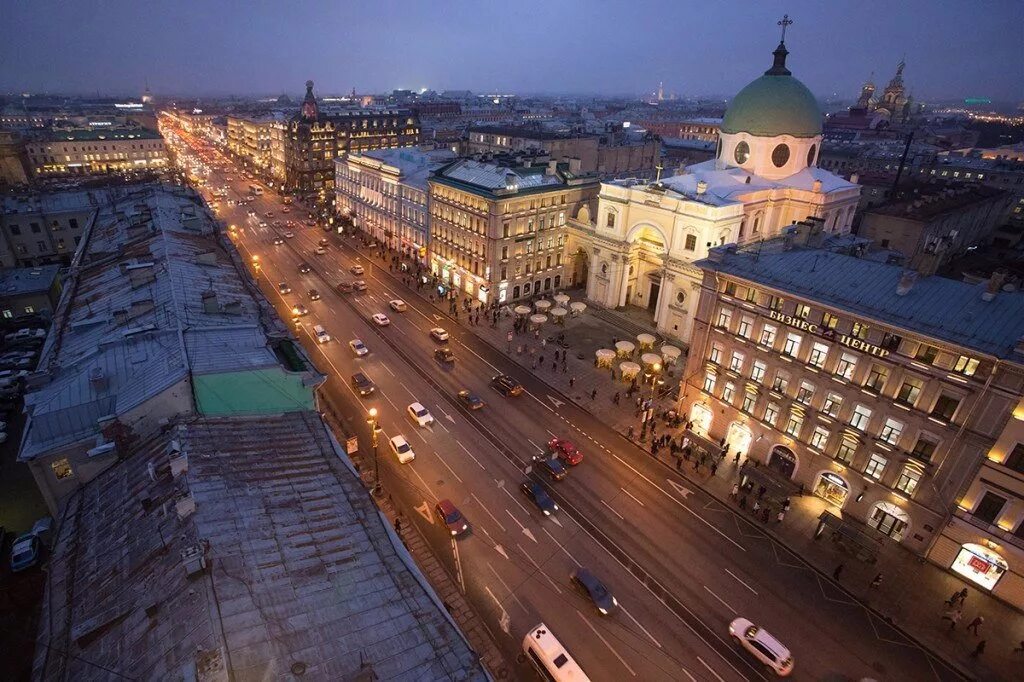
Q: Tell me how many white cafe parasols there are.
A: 12